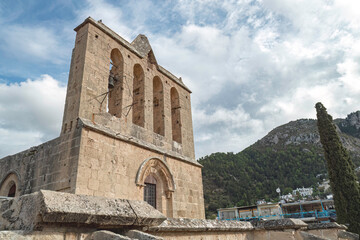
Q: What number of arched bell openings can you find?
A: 4